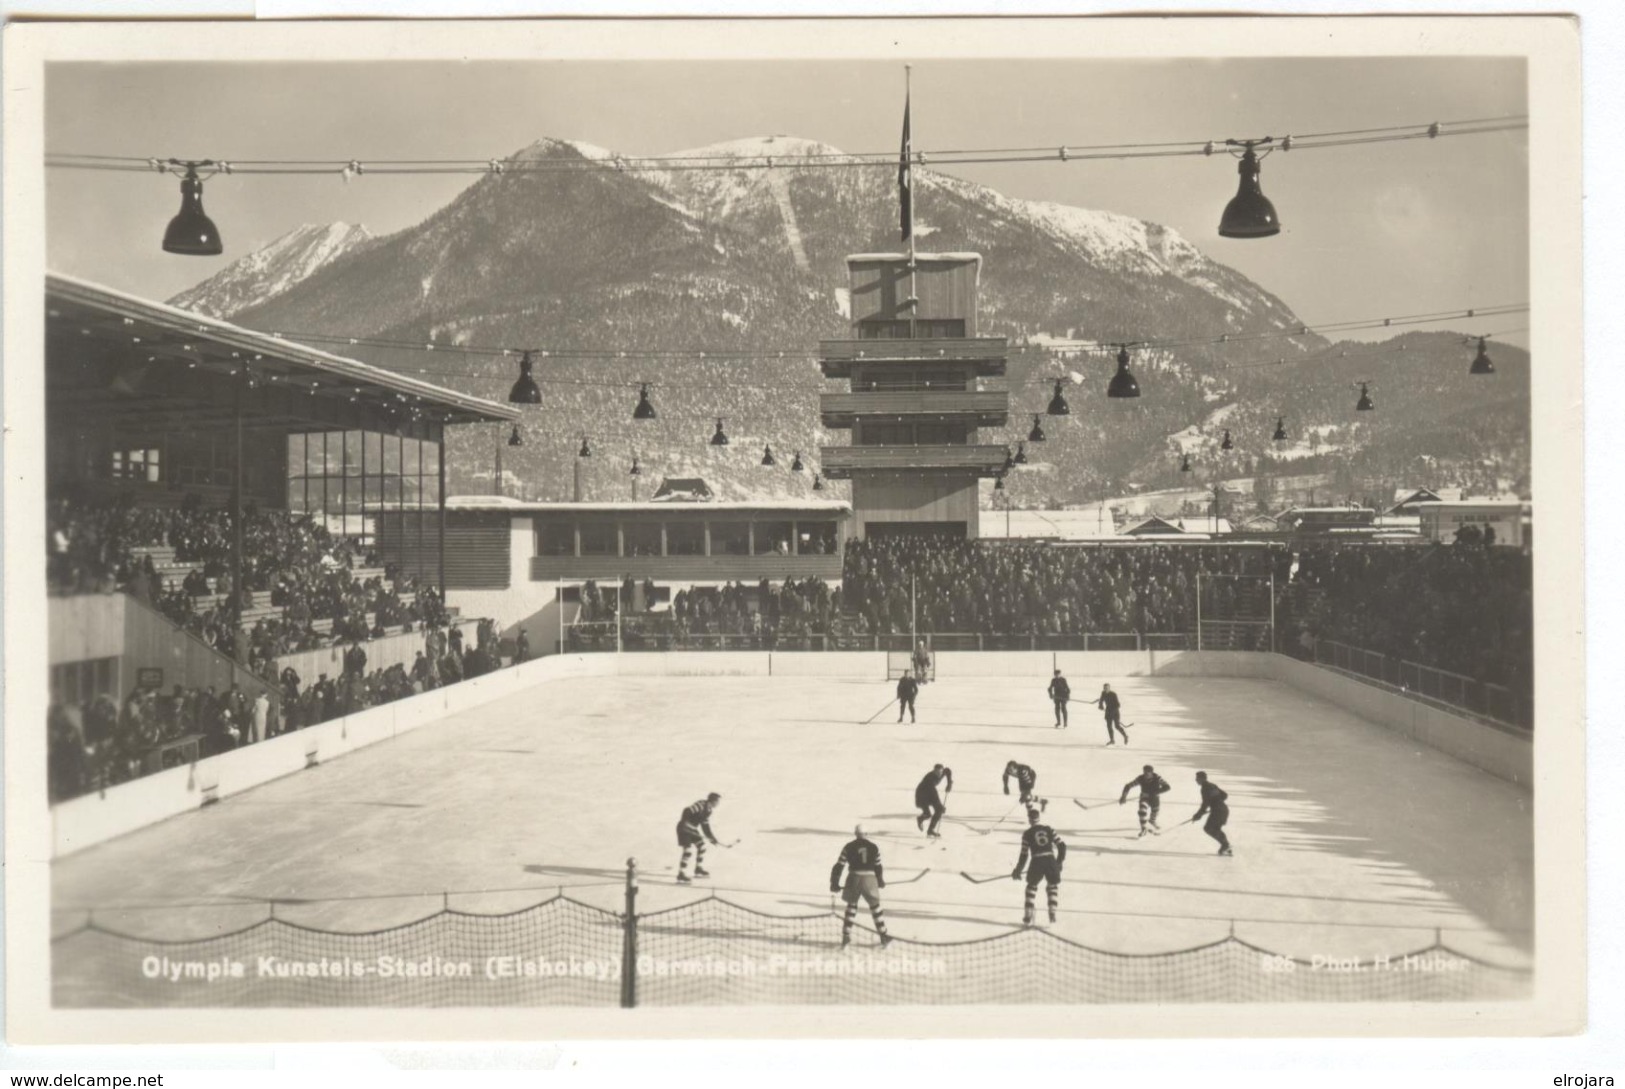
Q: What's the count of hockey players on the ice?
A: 11